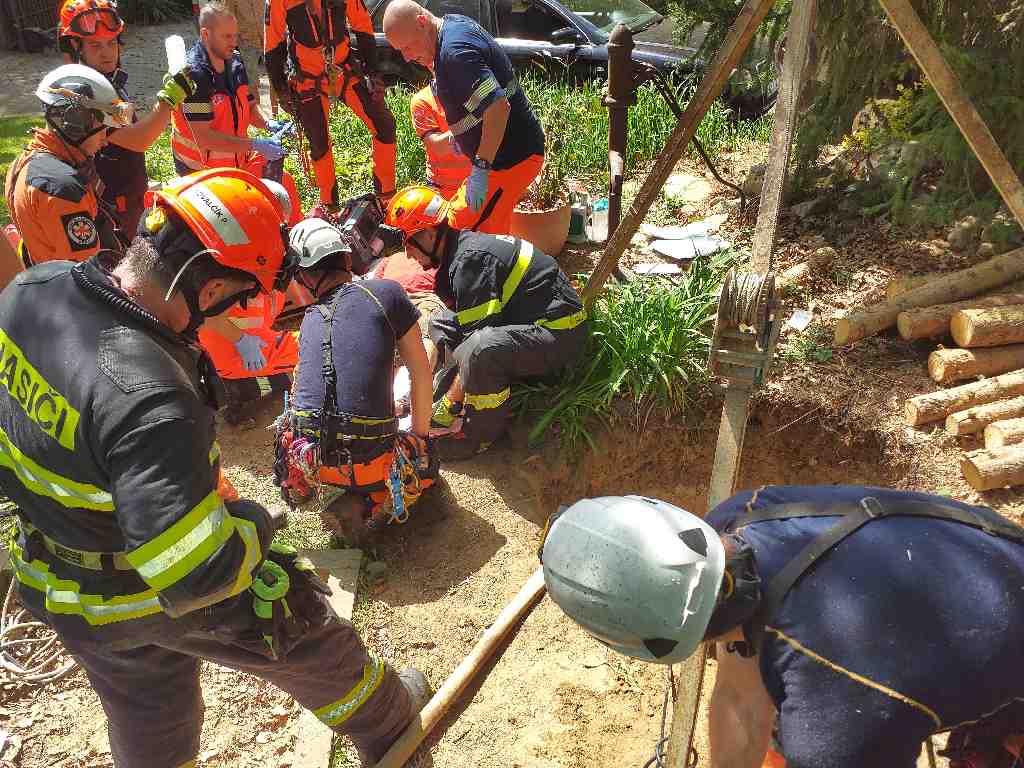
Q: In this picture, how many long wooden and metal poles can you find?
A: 4